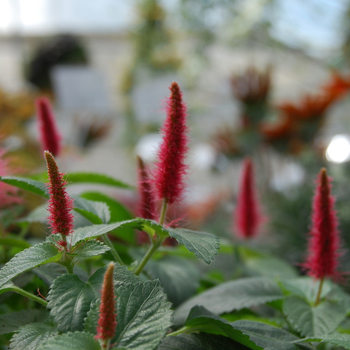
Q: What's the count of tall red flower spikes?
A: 7